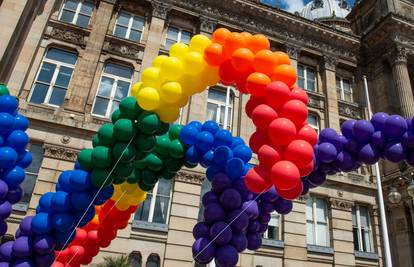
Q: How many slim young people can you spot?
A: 0